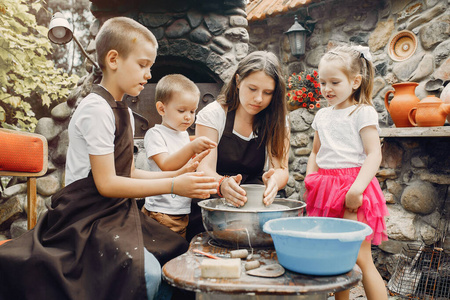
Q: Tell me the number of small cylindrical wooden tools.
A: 2